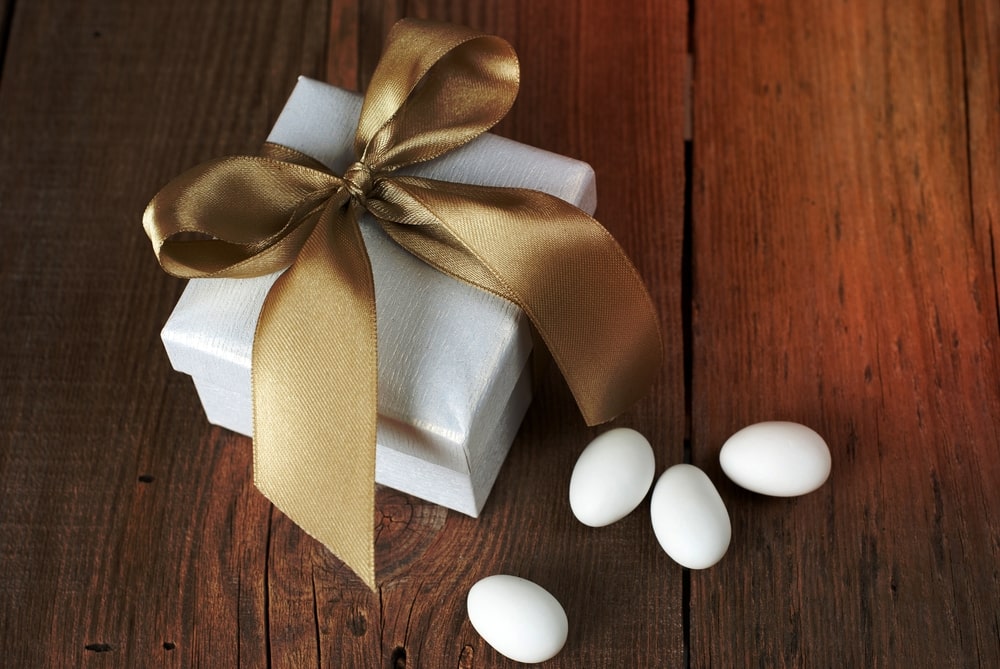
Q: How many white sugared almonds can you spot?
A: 4